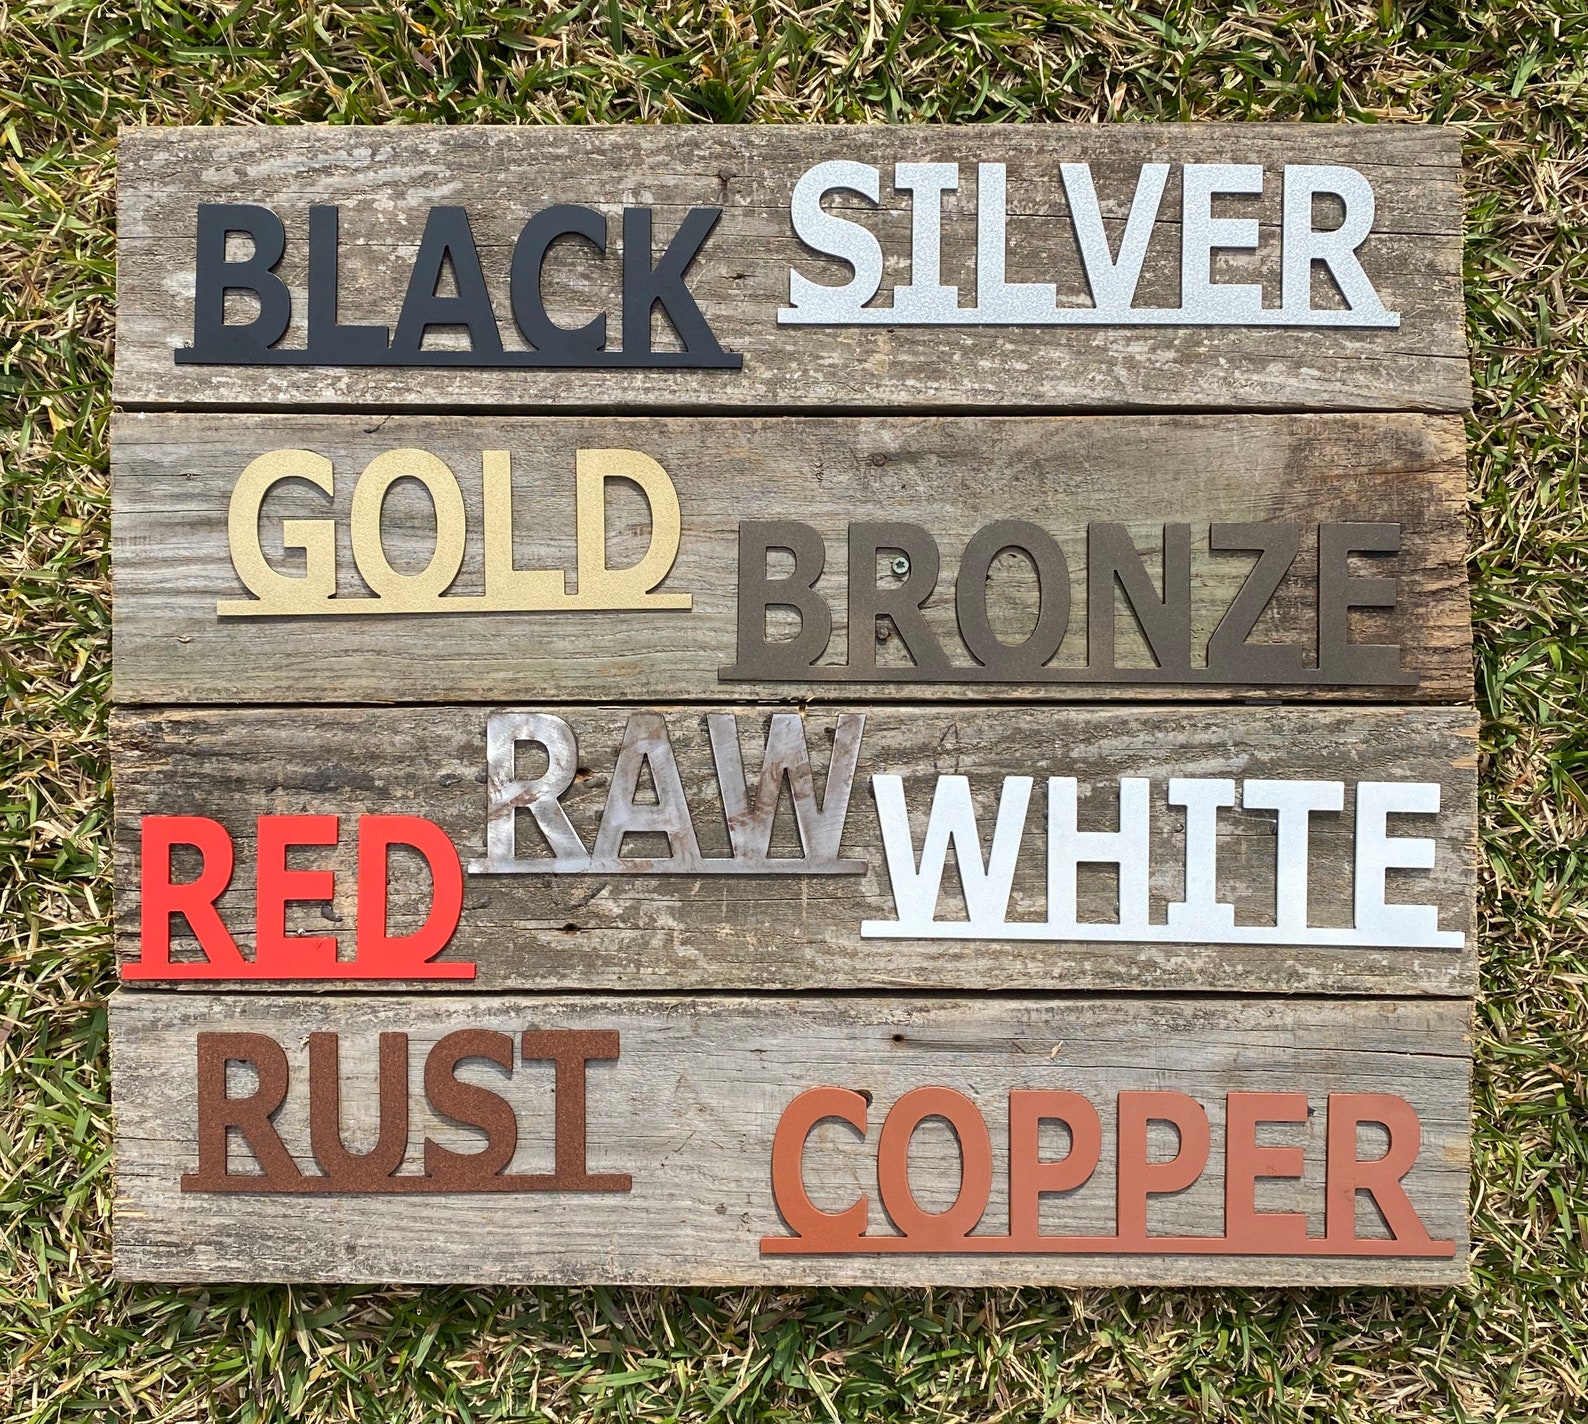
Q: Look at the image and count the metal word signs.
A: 9